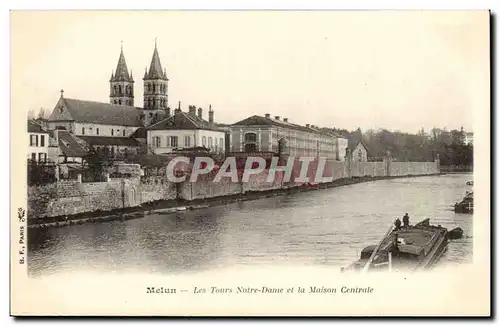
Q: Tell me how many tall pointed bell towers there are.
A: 2